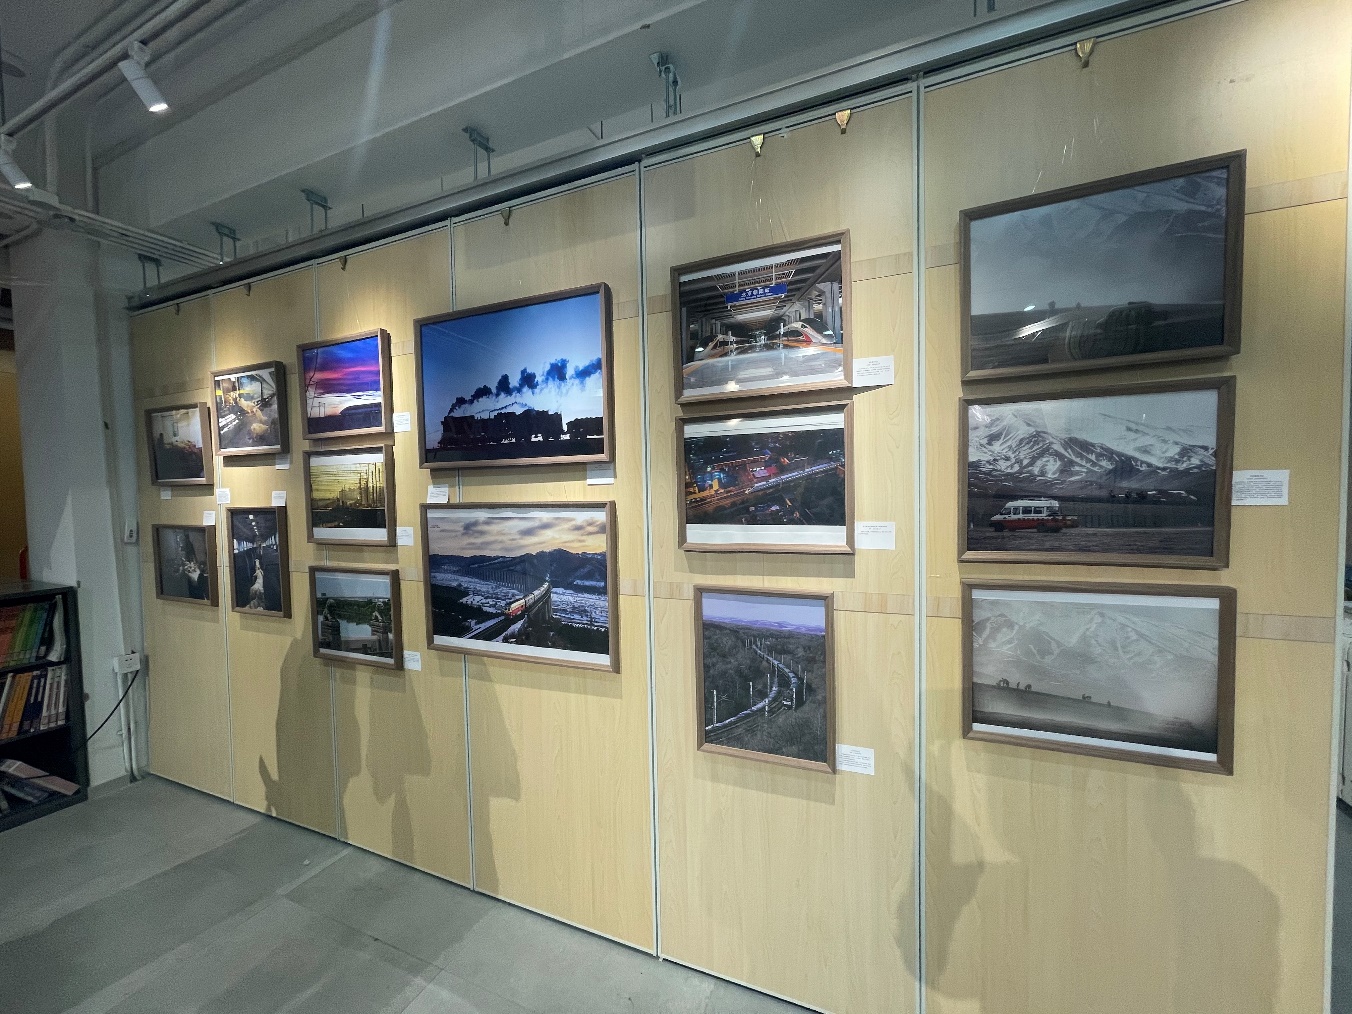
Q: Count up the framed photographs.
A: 15